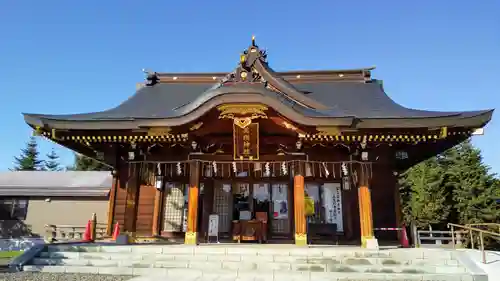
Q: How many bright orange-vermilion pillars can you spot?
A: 3